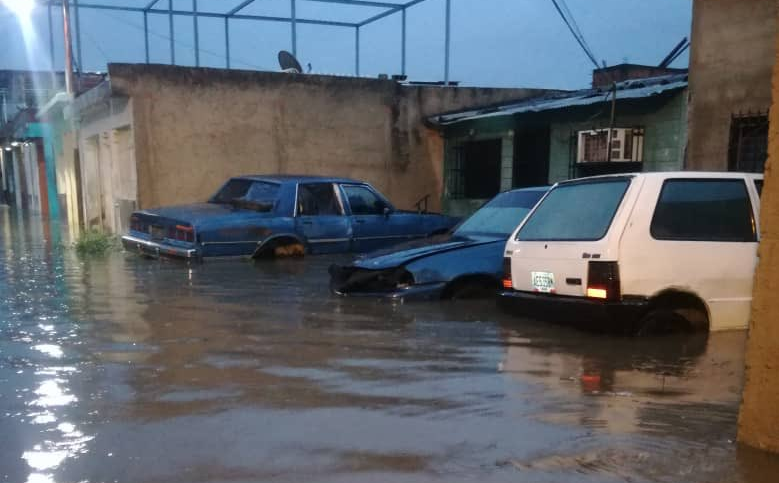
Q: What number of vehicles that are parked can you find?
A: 3